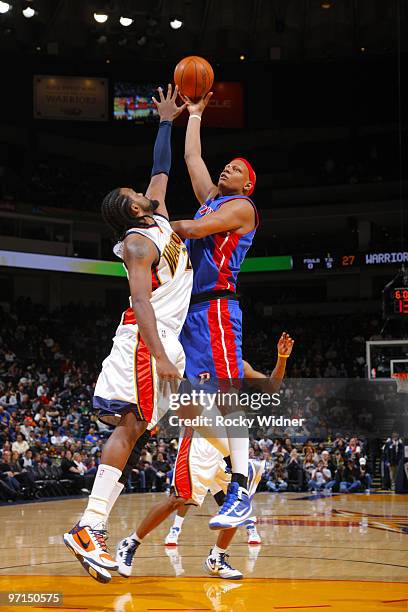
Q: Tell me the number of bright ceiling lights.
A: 5